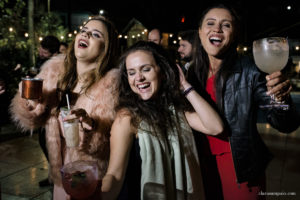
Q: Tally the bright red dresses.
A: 1